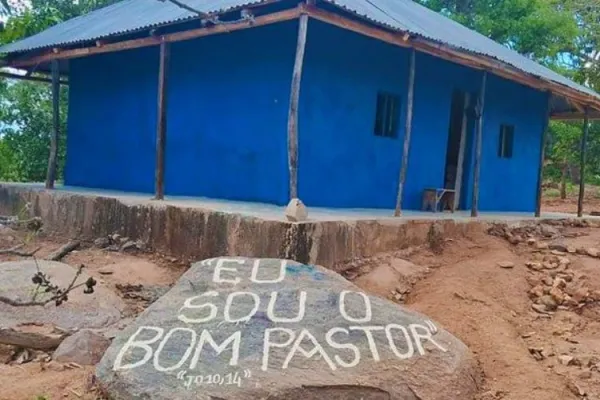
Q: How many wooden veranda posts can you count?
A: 7